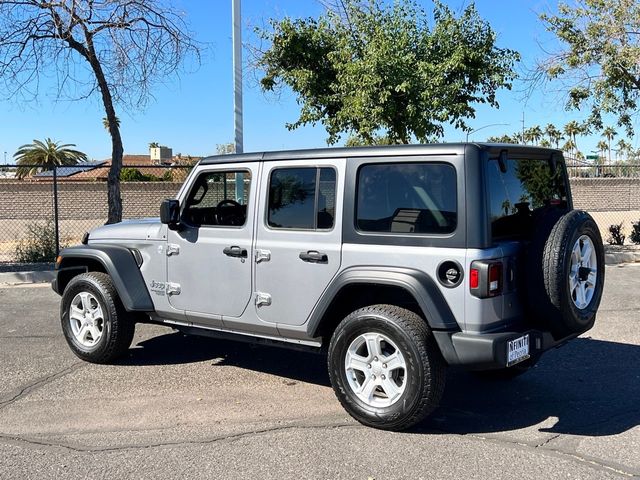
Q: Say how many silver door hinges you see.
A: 4